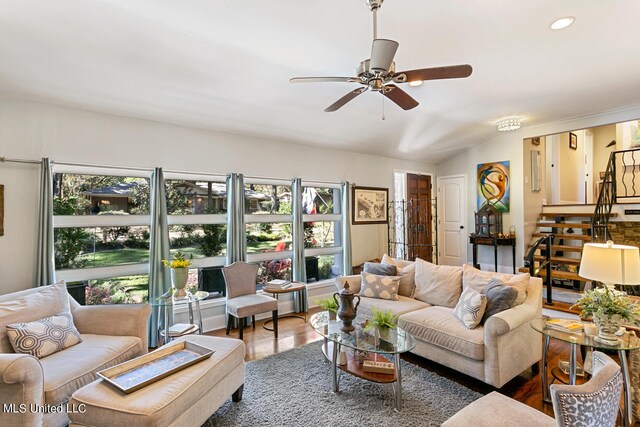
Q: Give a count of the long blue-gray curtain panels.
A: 5